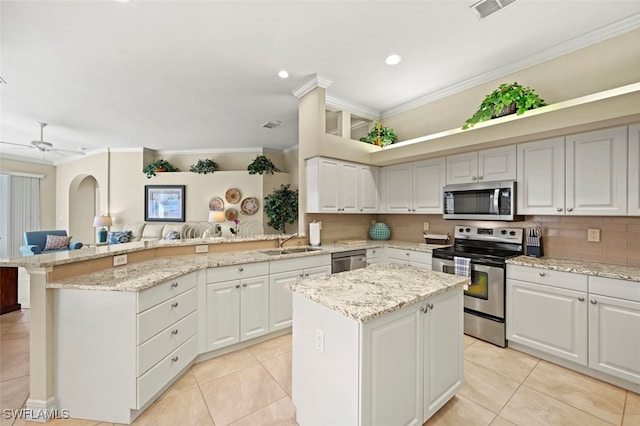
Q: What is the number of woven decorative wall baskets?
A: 4